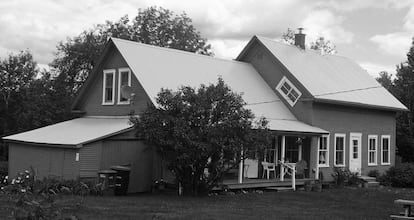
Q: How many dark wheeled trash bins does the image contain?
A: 2